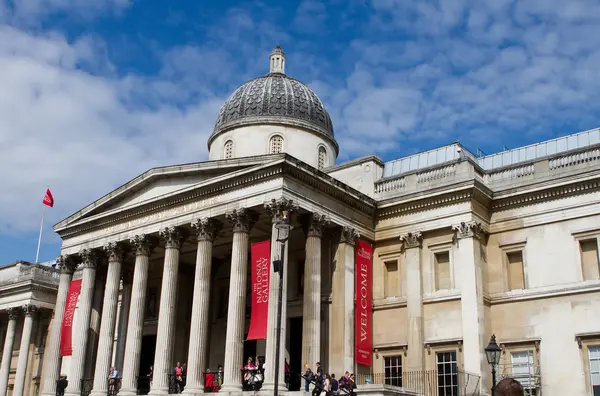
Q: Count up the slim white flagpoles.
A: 1